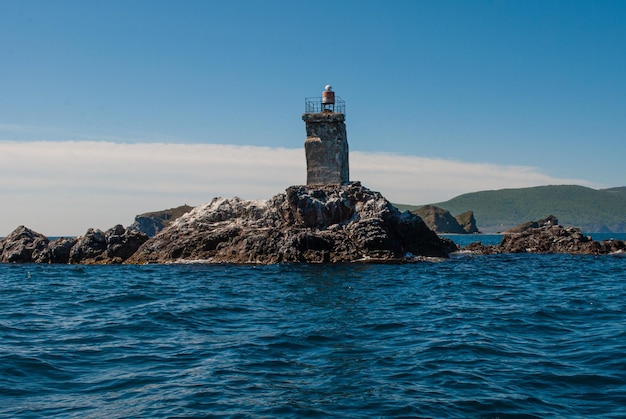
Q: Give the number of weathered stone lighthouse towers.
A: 1